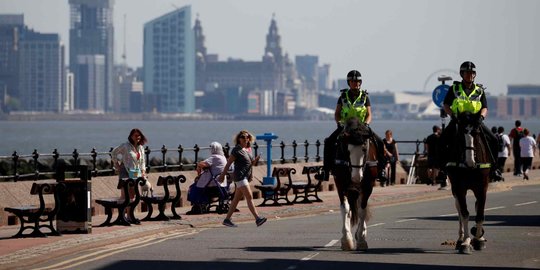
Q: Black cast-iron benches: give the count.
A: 6